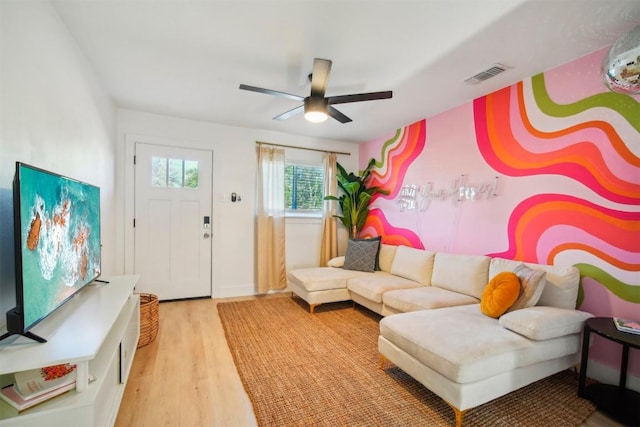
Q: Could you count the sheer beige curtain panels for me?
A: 2